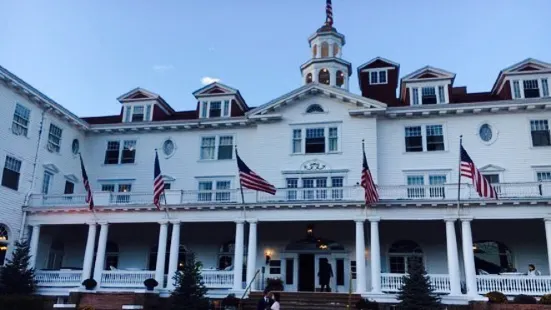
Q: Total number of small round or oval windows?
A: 3